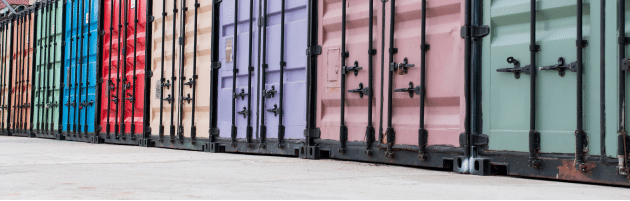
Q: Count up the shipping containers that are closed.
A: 9